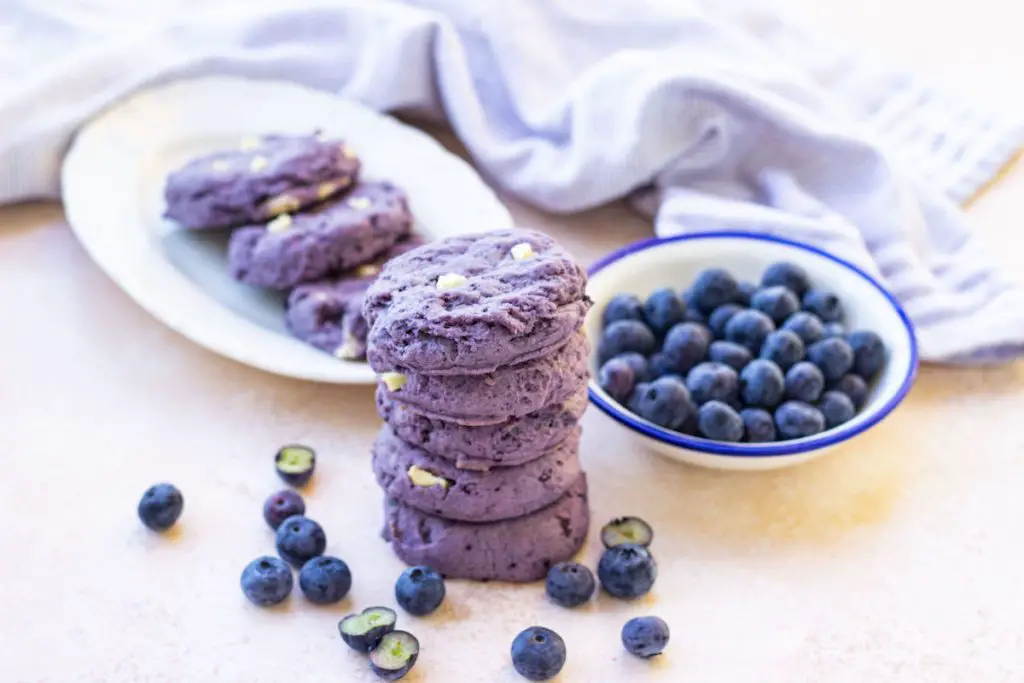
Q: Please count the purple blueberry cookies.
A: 8